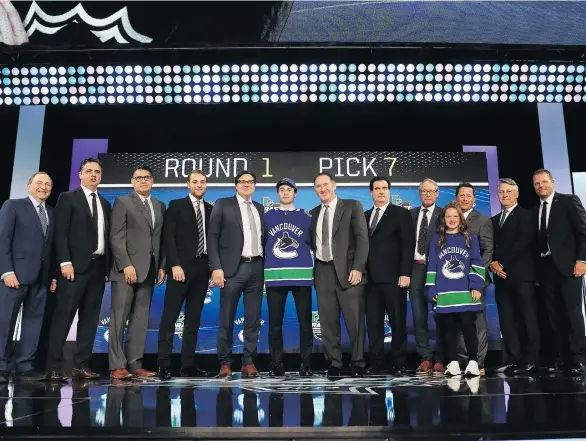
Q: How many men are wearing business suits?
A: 11